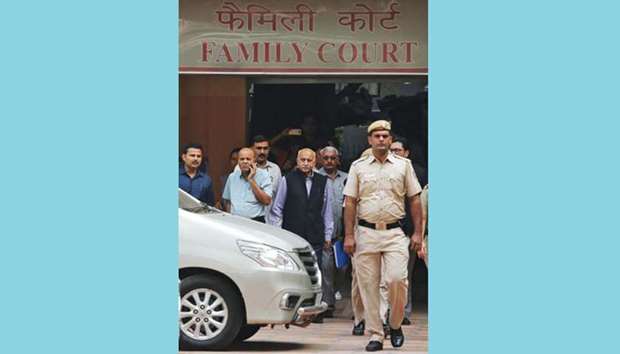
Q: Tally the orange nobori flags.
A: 0